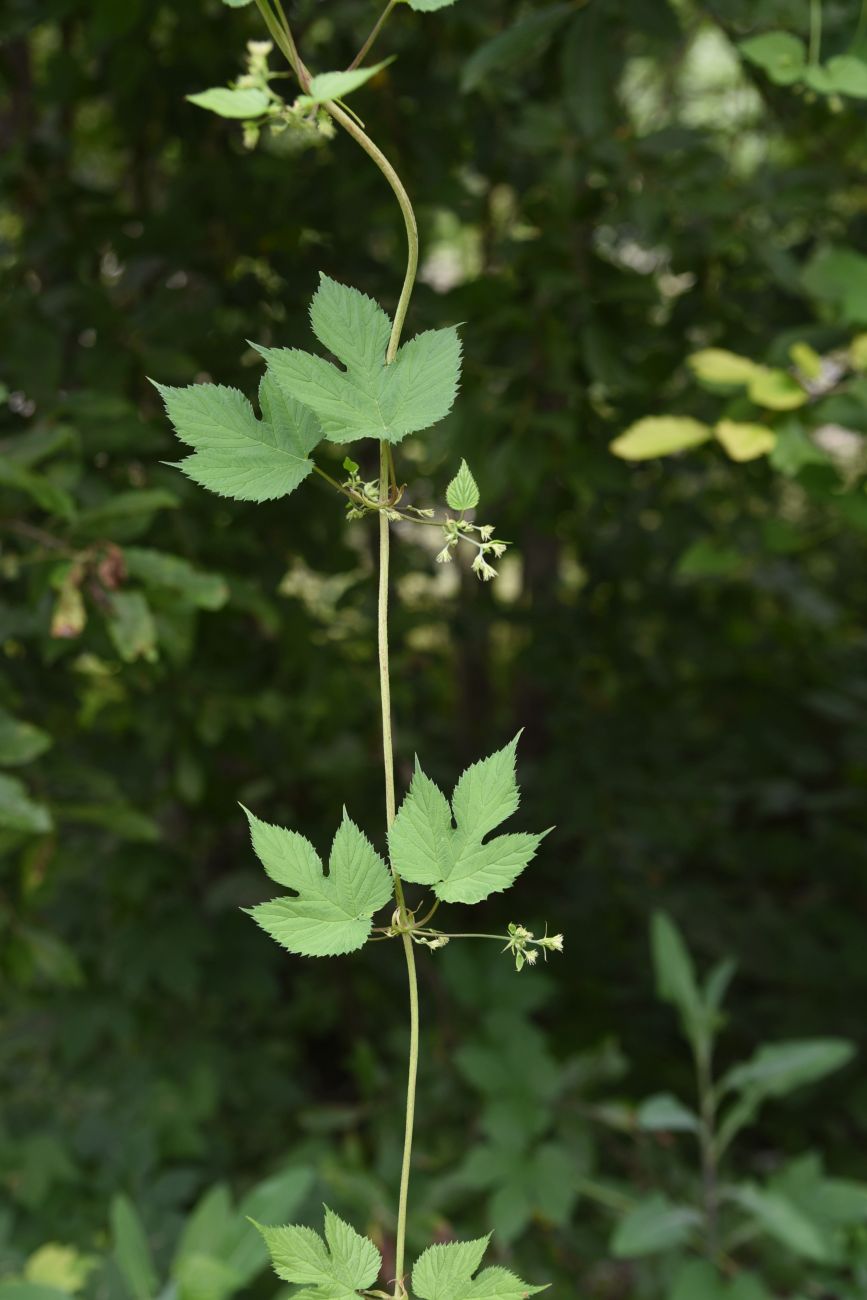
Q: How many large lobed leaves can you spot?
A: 6